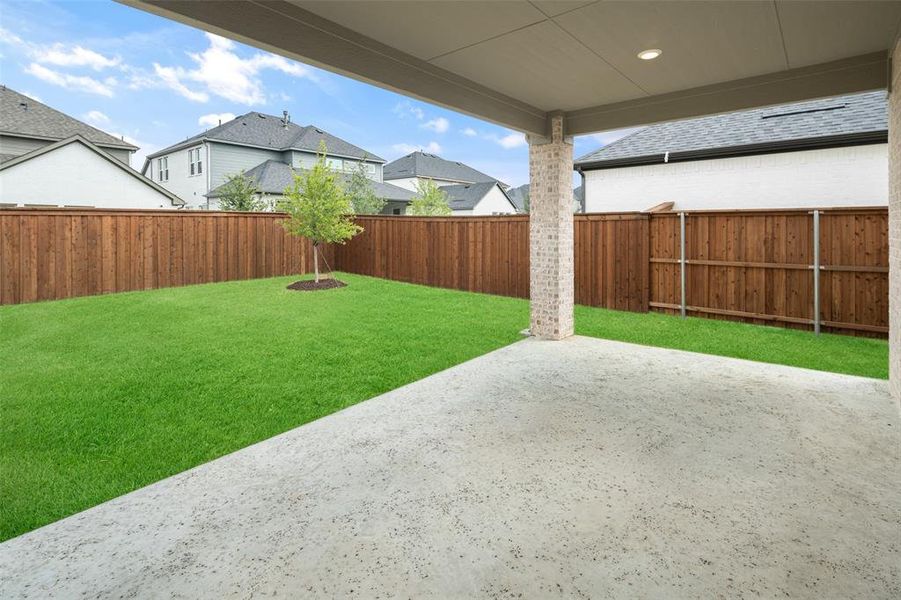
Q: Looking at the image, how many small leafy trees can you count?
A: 4